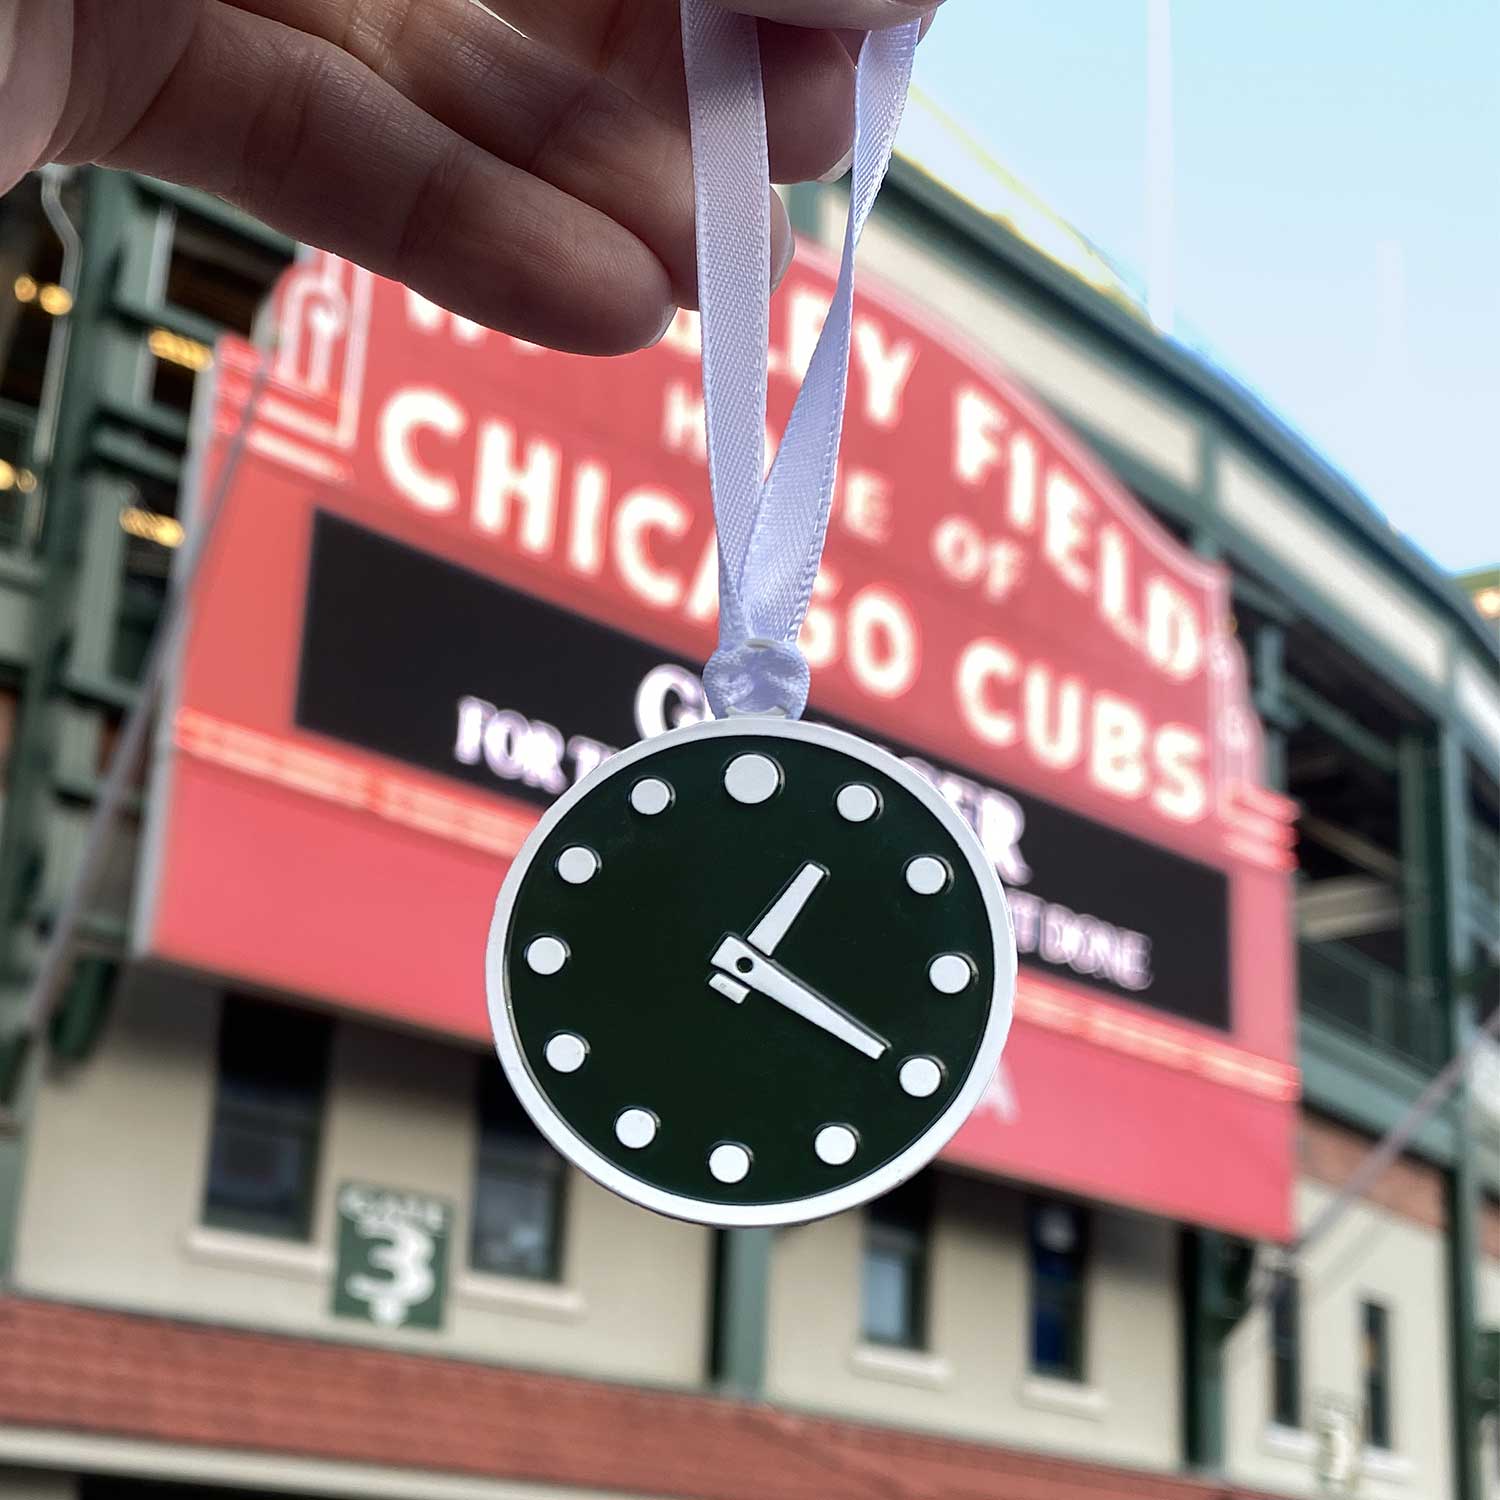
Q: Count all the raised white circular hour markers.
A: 12